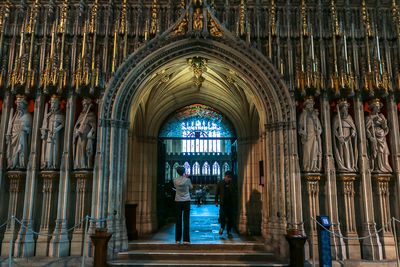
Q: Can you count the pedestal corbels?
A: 6